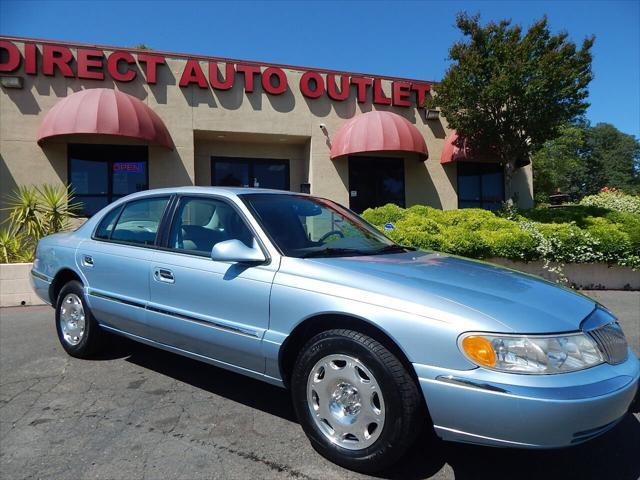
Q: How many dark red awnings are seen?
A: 3